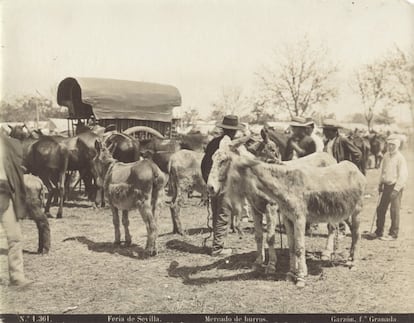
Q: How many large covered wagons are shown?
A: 1